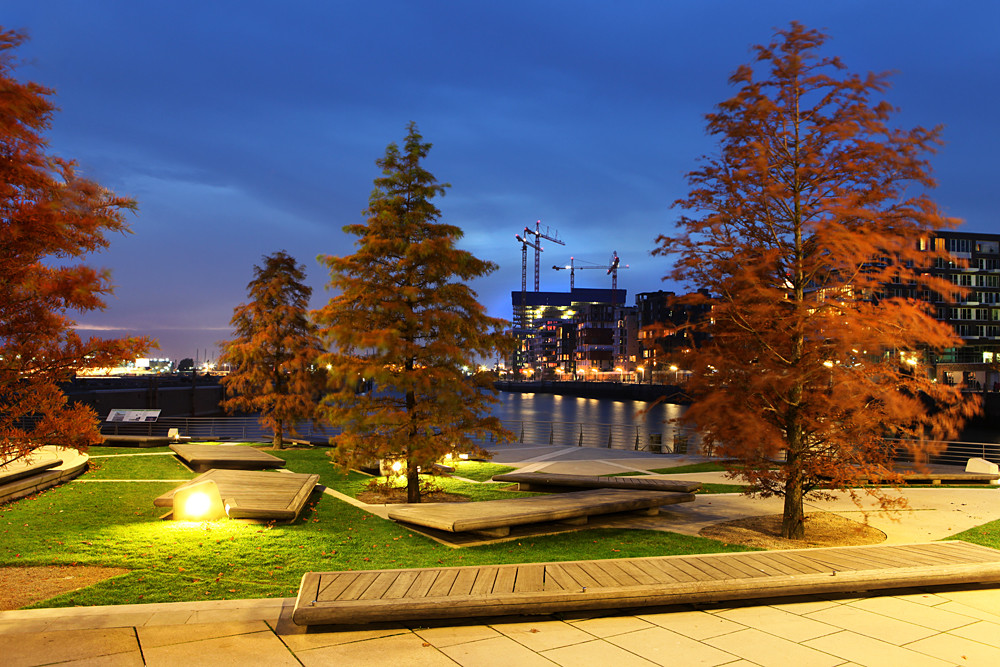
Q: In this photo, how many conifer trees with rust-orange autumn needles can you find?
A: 4